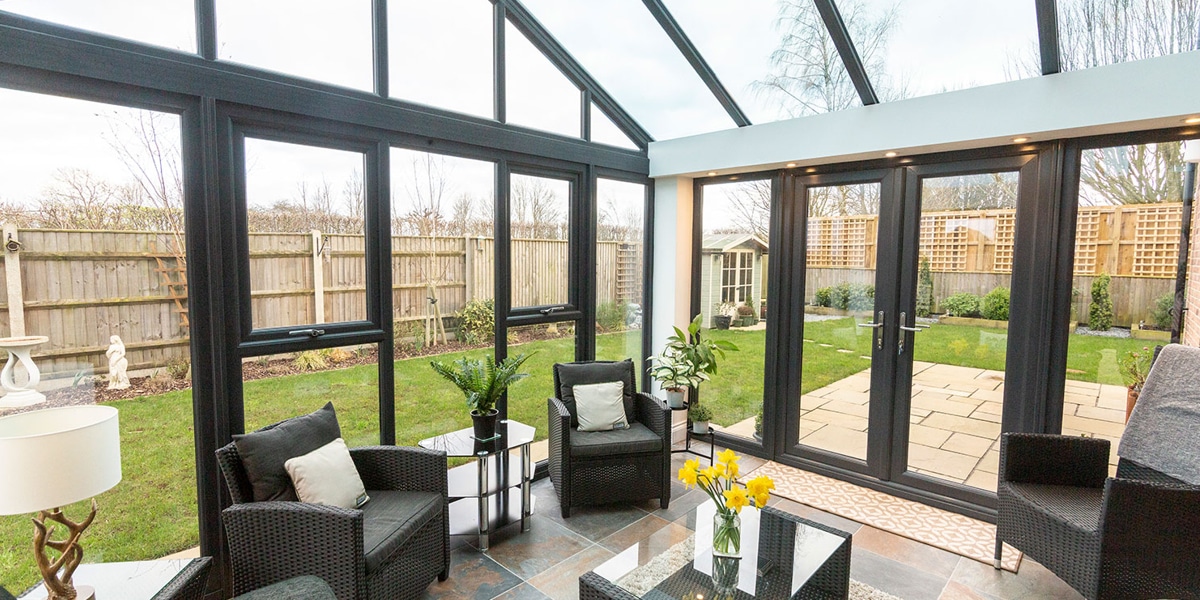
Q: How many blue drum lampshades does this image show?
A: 0